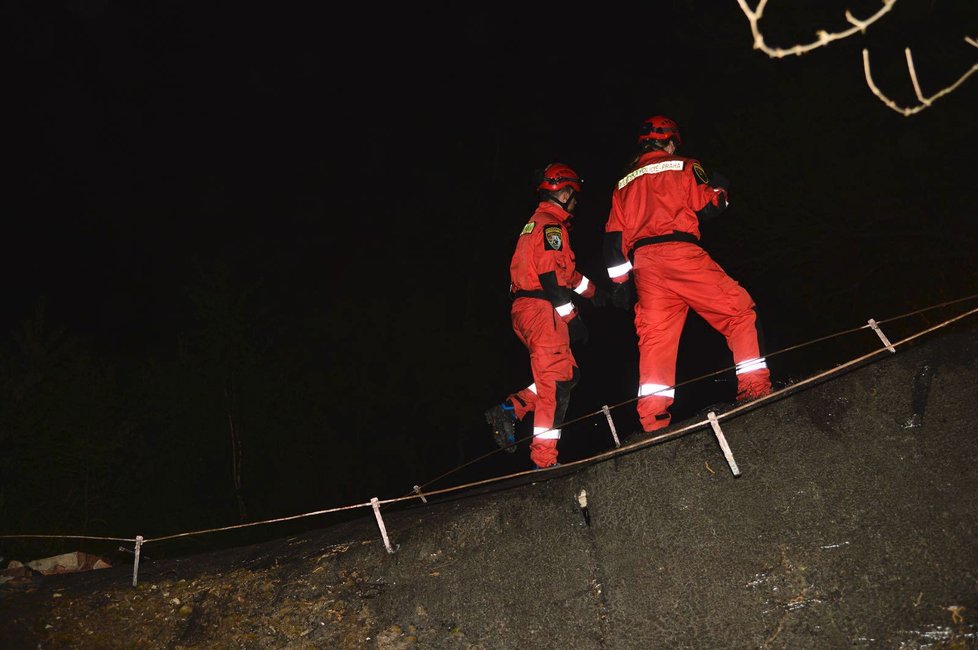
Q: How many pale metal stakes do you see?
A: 6